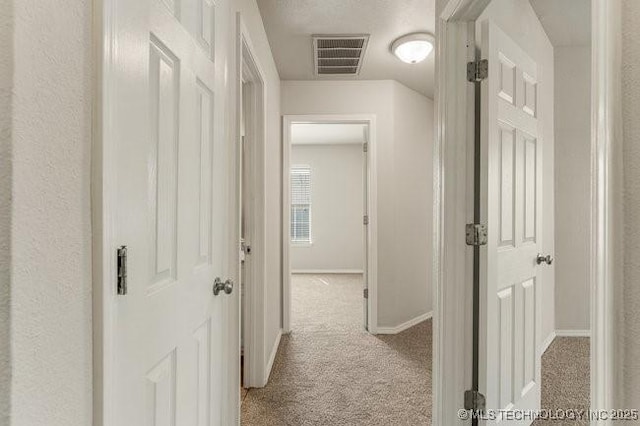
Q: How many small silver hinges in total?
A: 7